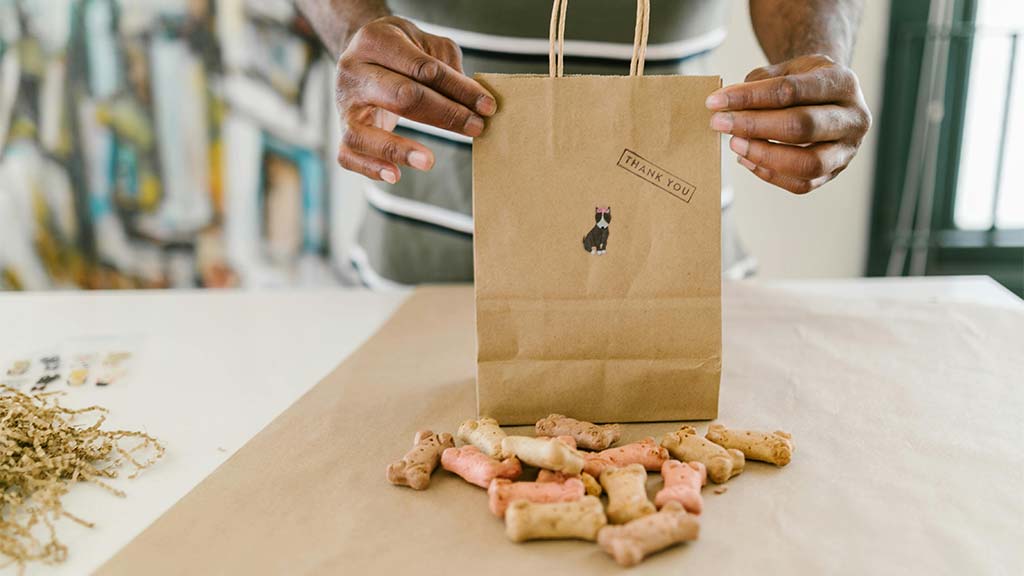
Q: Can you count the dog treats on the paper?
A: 15